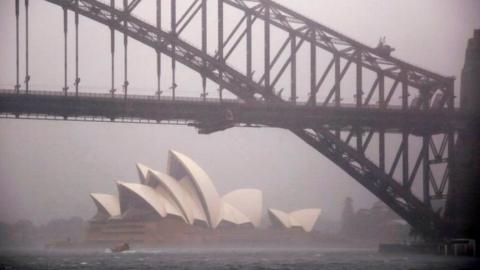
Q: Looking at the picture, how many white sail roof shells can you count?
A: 8